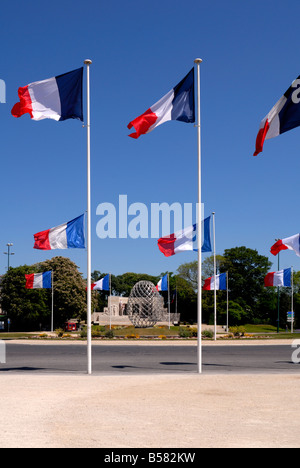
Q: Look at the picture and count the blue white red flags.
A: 11